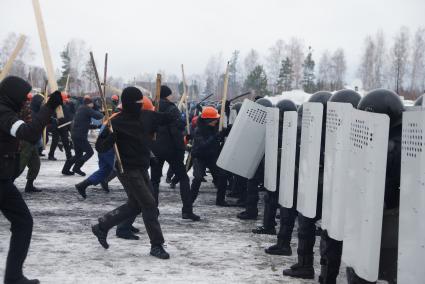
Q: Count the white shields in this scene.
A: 7